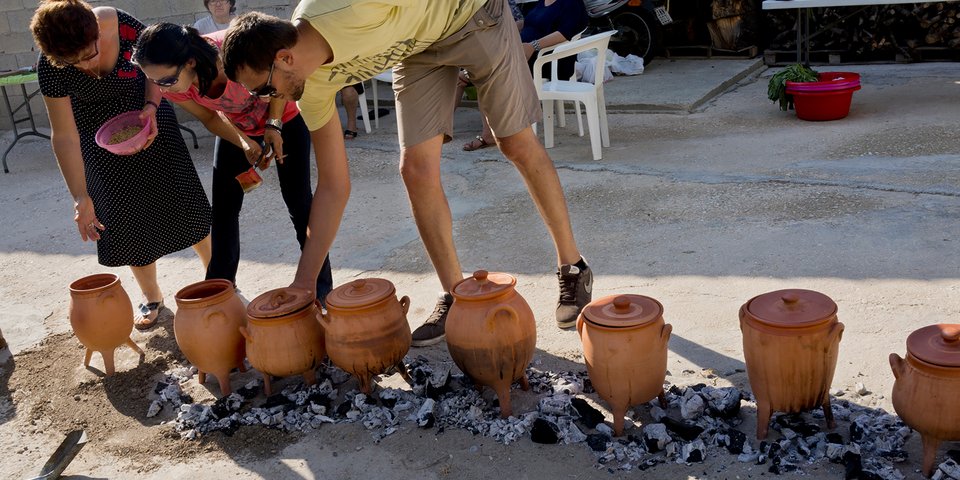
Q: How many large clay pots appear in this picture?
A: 8